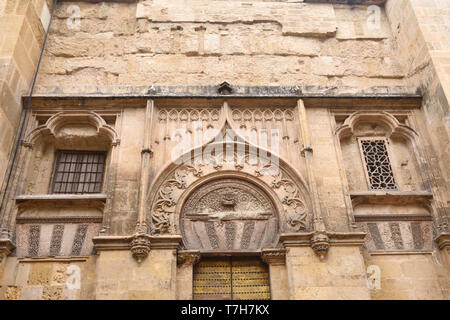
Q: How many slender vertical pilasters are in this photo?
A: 2